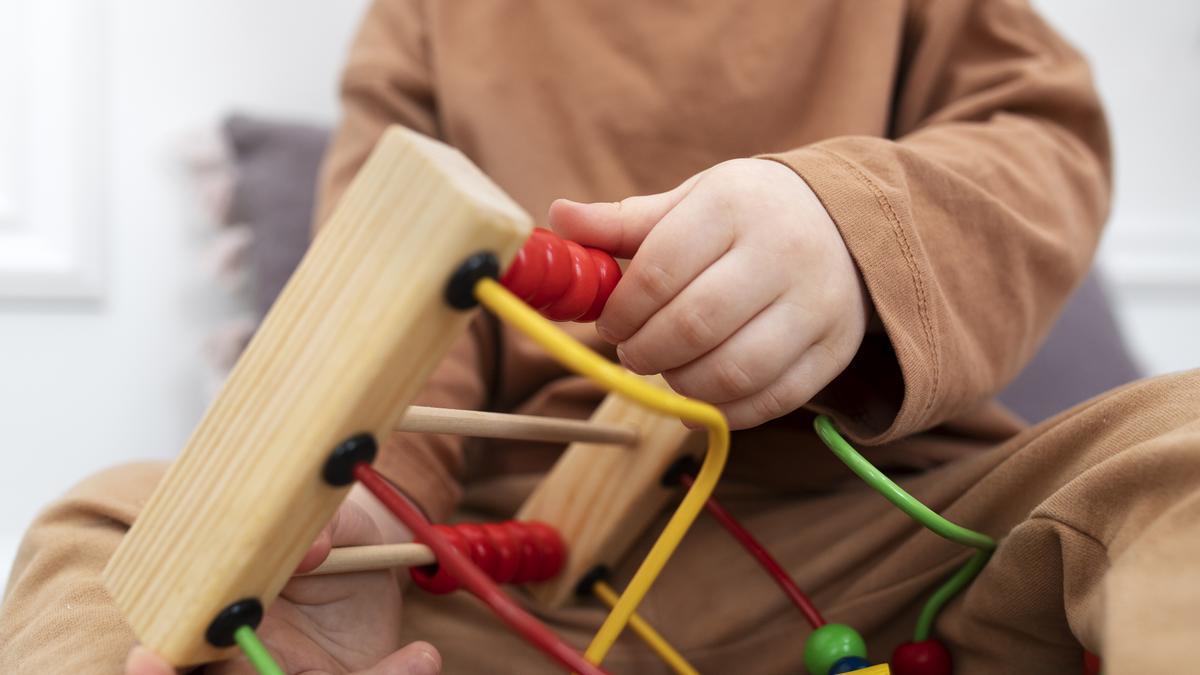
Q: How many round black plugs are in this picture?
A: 5